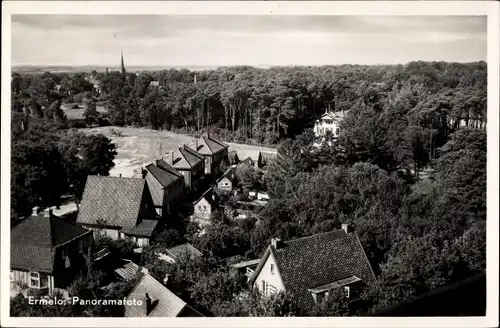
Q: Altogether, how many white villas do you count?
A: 1